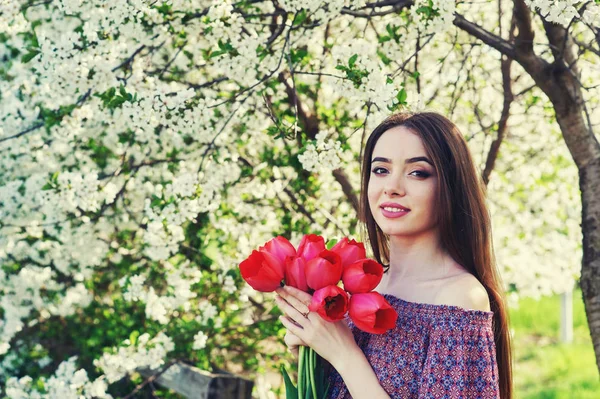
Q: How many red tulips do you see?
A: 9